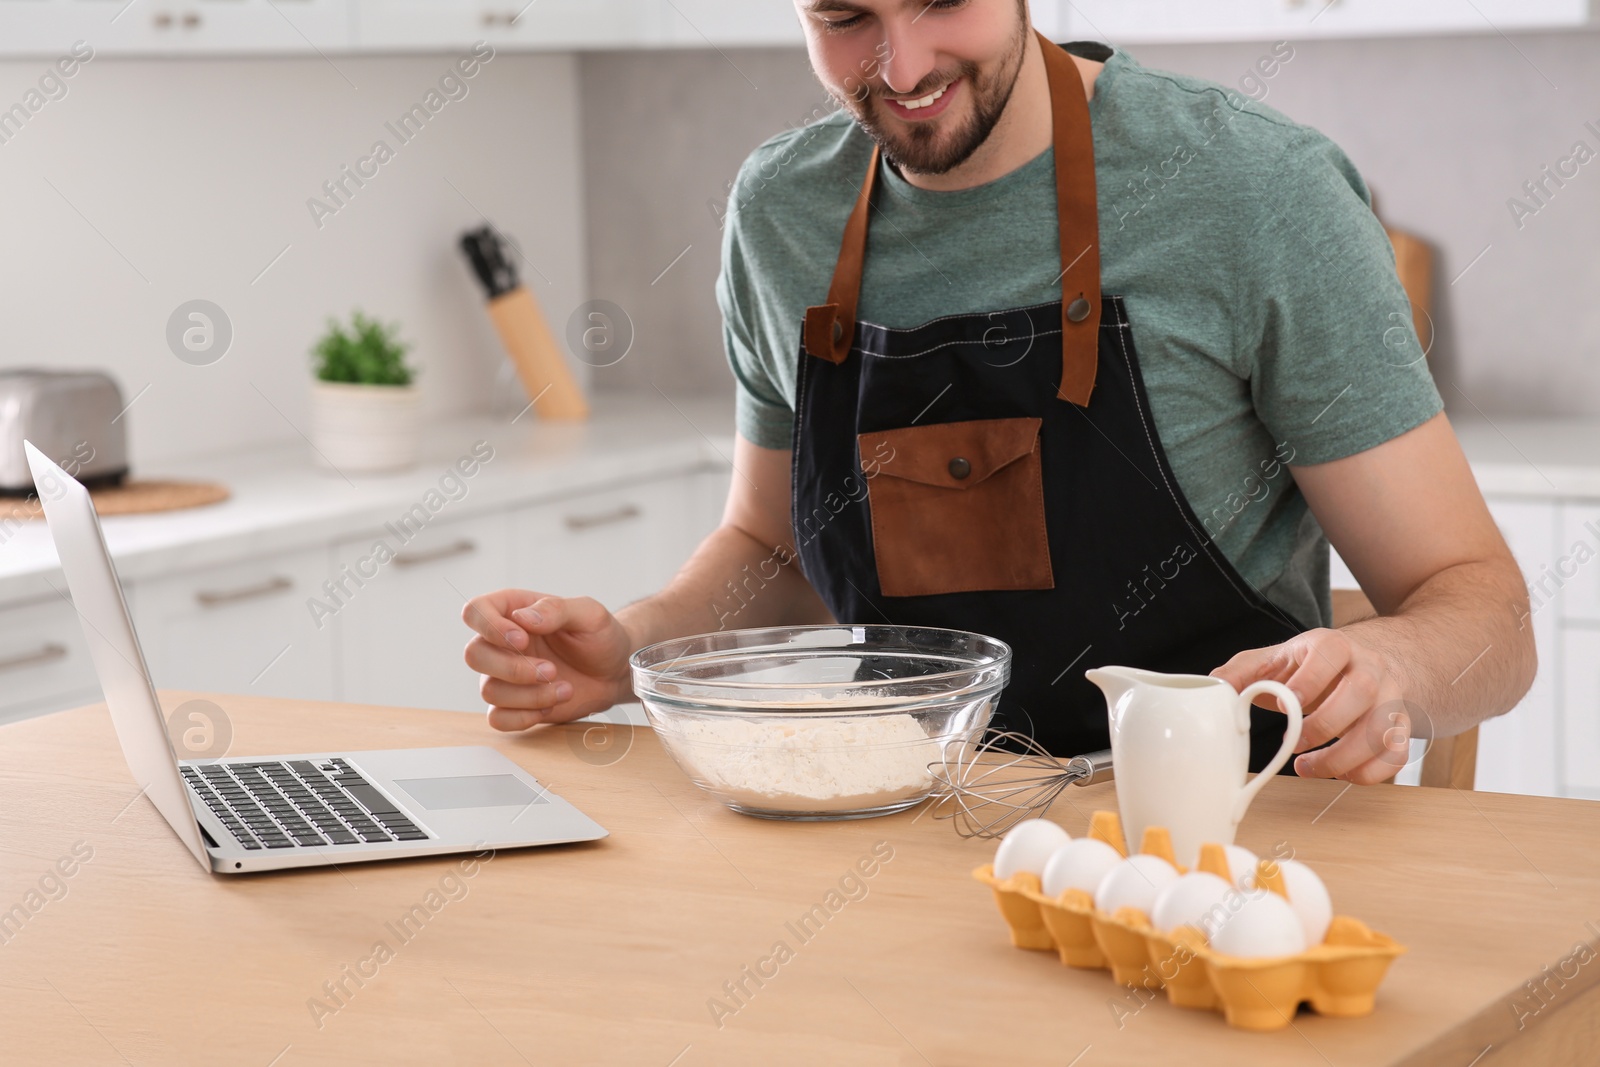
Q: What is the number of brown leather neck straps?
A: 2